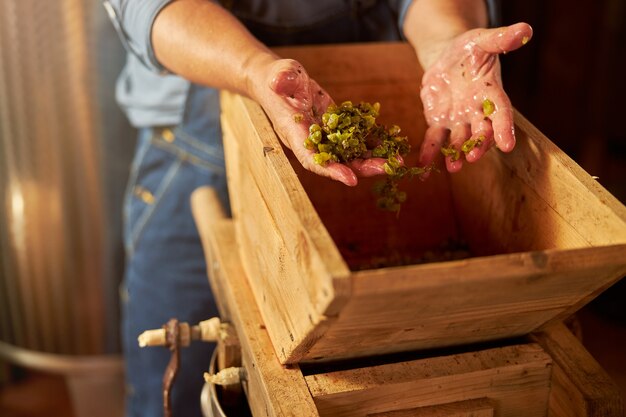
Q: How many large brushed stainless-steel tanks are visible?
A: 1